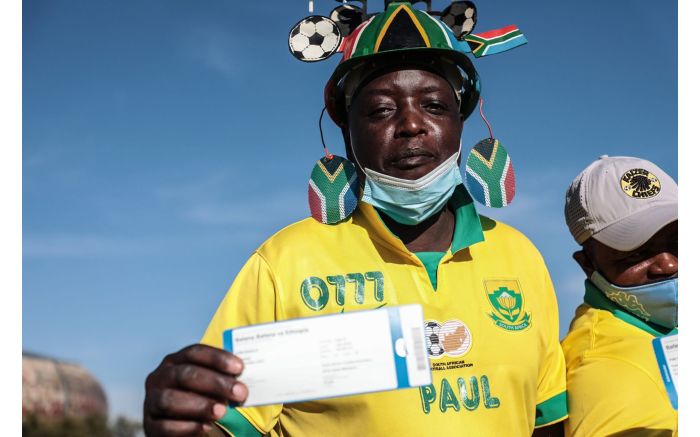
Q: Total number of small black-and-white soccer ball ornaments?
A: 3